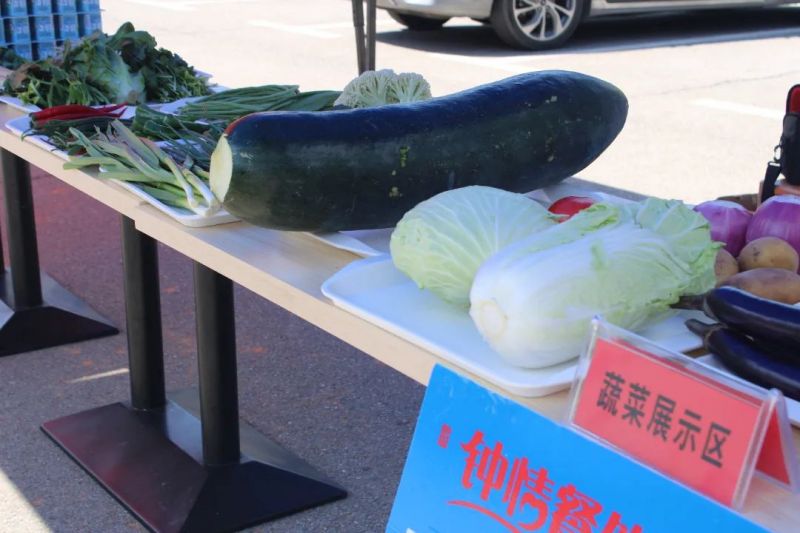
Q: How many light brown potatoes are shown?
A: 3